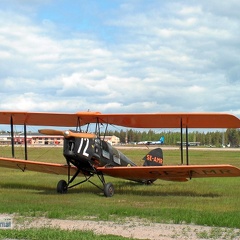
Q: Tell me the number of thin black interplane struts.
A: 4